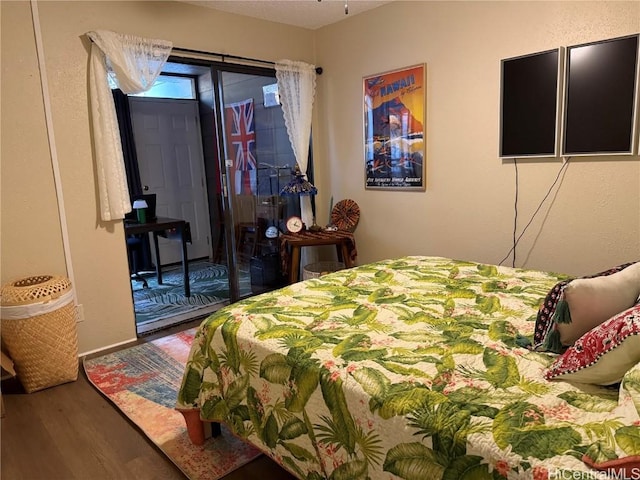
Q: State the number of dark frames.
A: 2